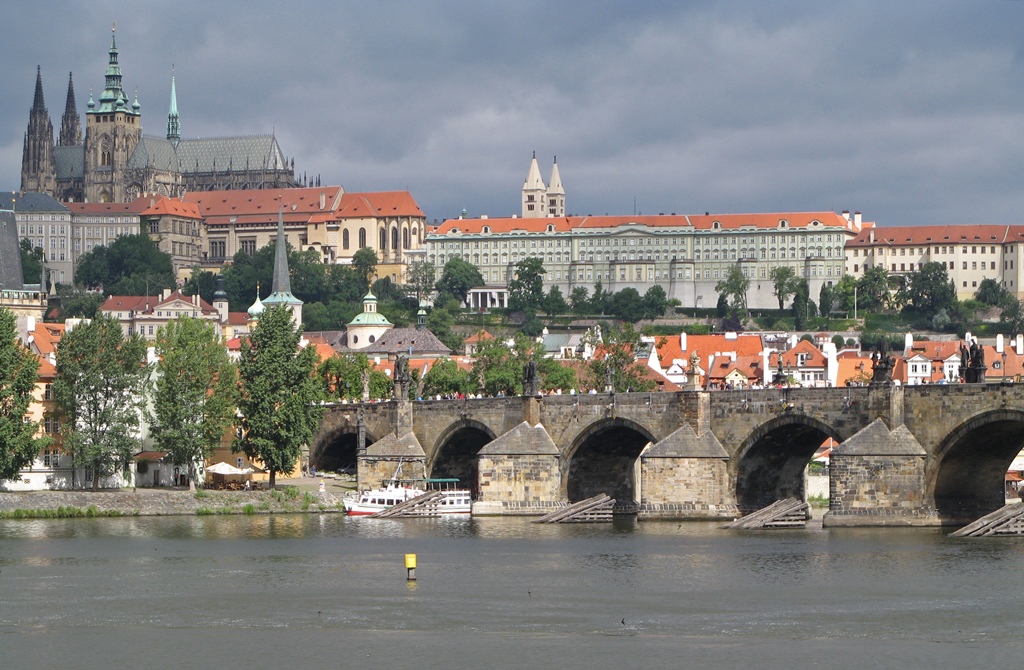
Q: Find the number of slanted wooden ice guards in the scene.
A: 4